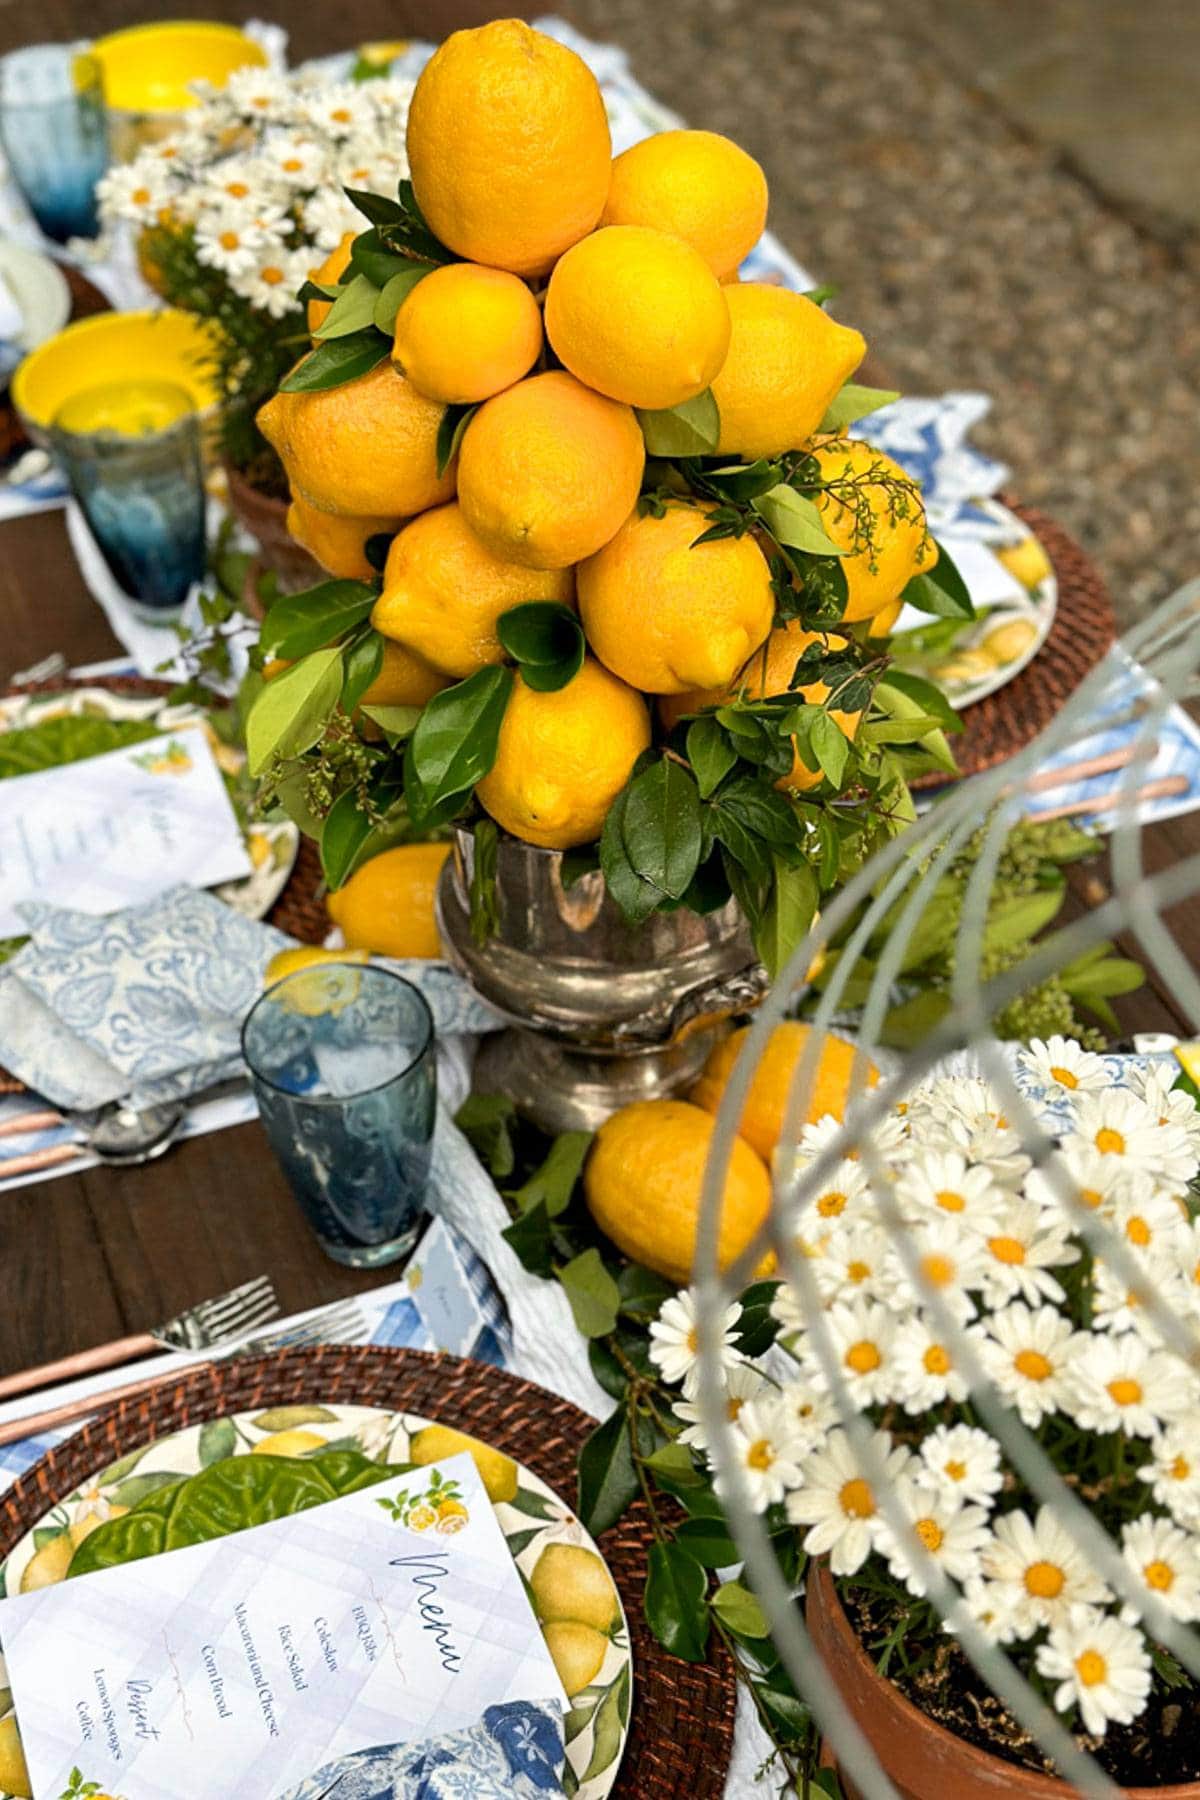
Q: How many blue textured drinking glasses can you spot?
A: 3